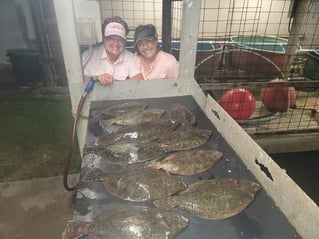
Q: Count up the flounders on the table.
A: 10